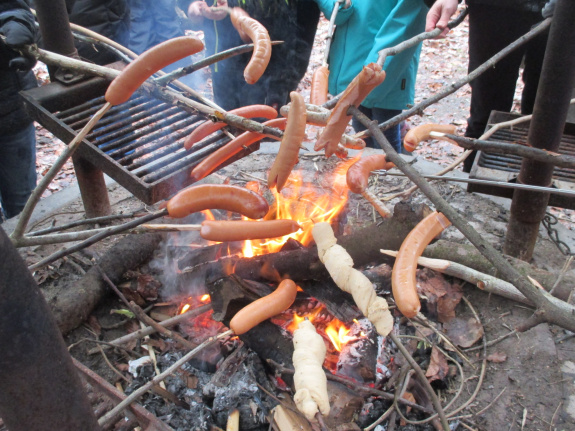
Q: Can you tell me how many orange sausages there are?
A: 13